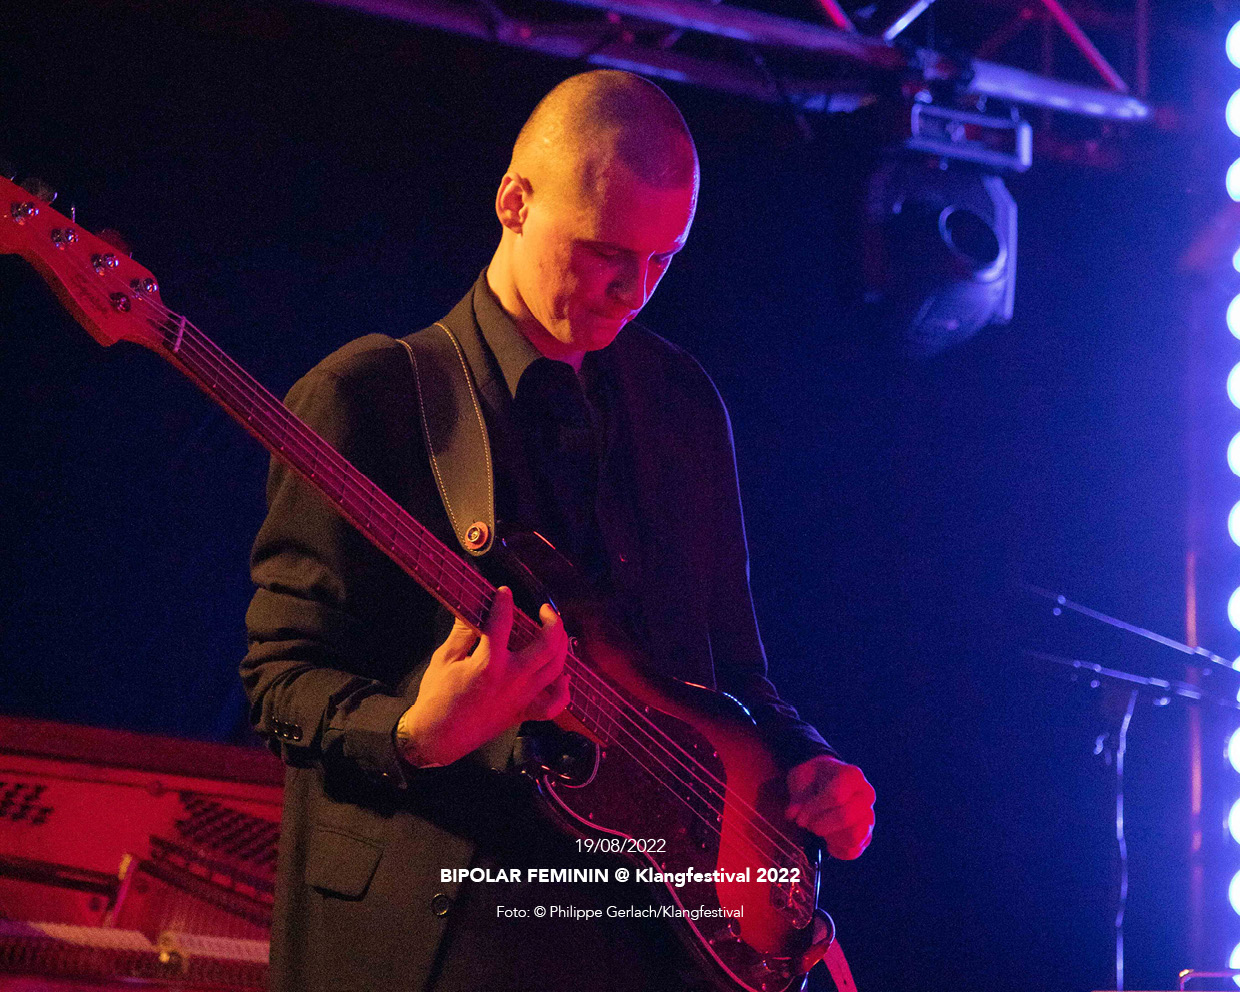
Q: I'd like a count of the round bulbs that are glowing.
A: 14